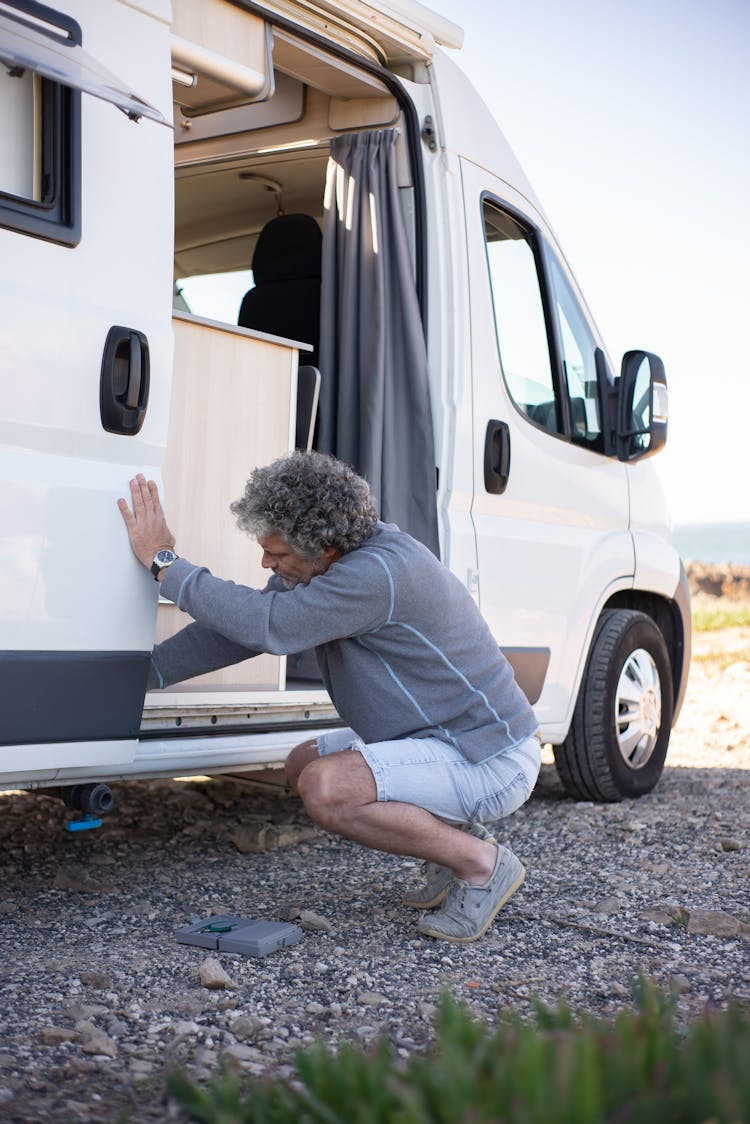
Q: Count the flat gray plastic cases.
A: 1